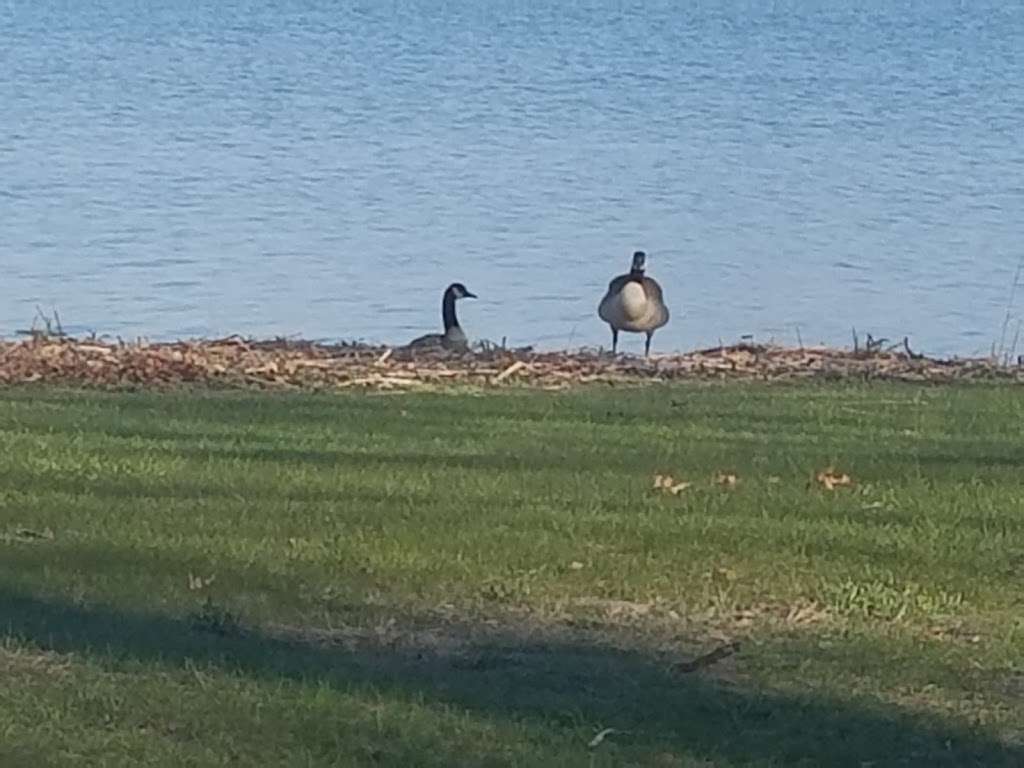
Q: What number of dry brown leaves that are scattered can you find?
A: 3